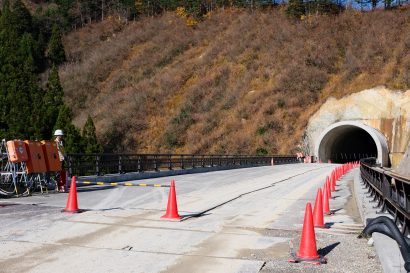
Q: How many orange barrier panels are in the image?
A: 3